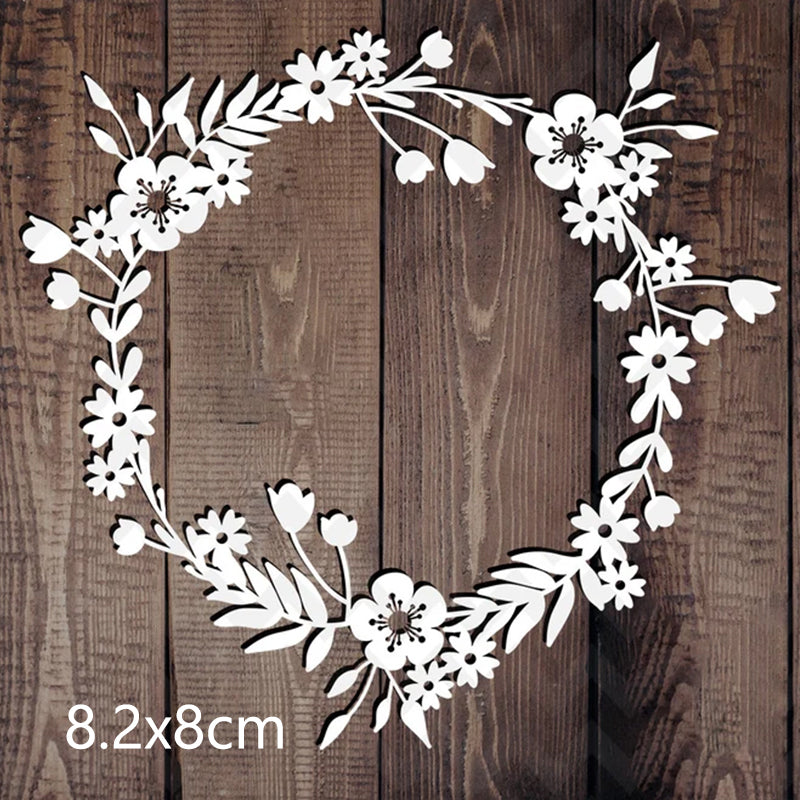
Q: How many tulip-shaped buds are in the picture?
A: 12